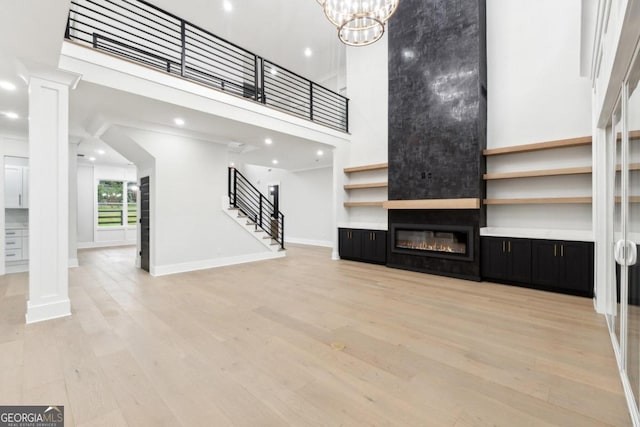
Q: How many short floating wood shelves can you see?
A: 3